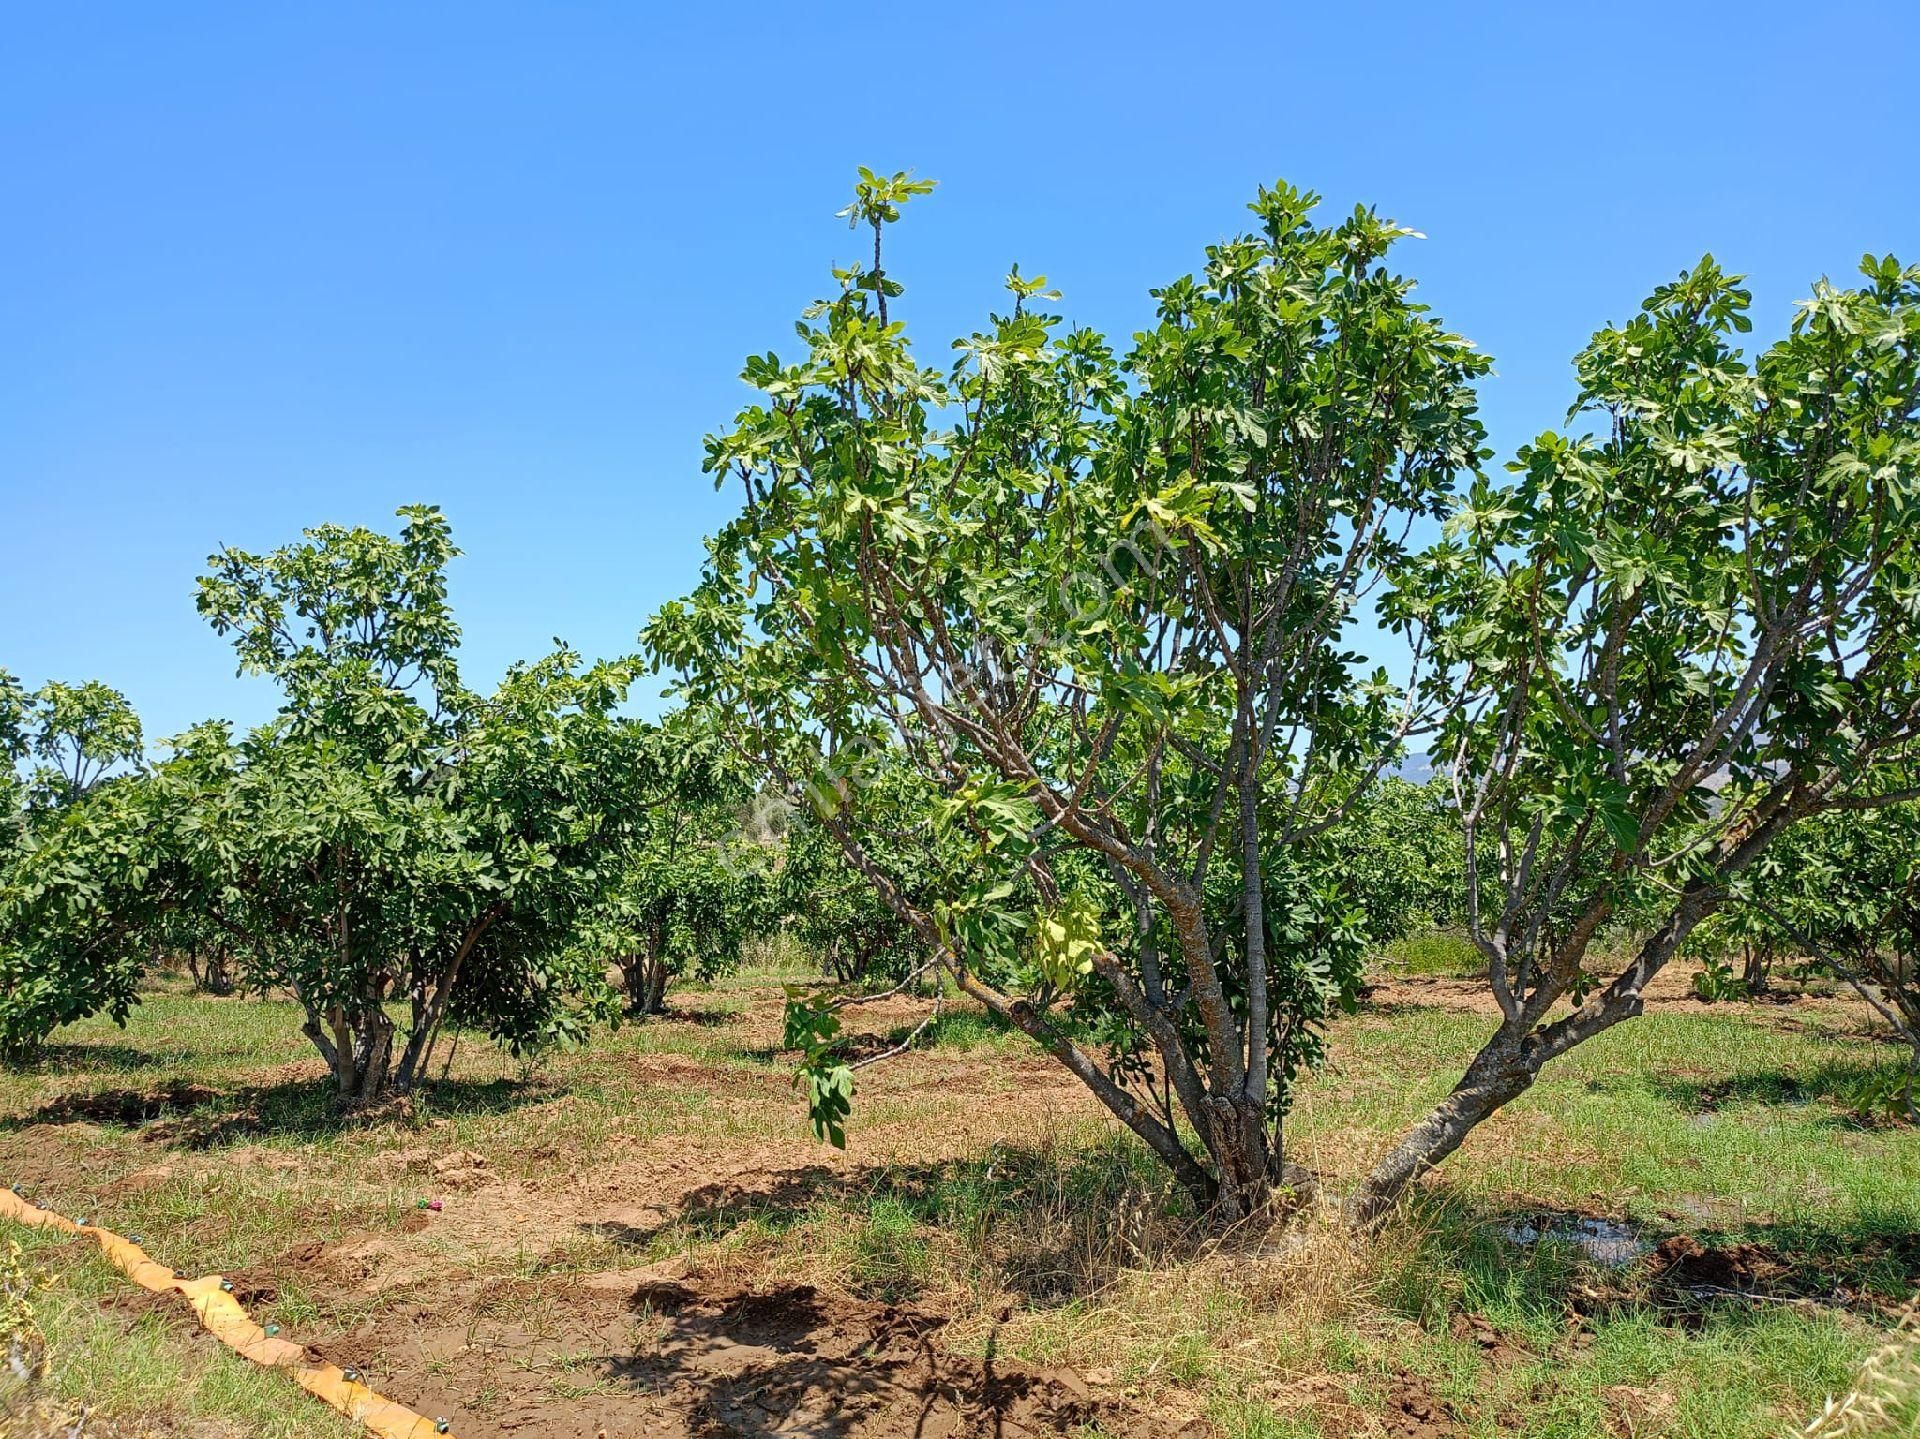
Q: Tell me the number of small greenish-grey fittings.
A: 9